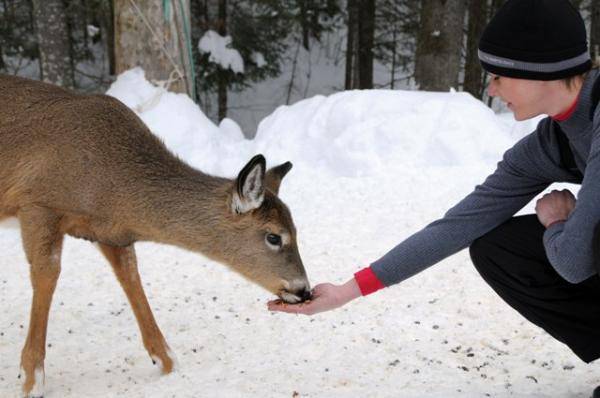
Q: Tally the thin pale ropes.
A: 1